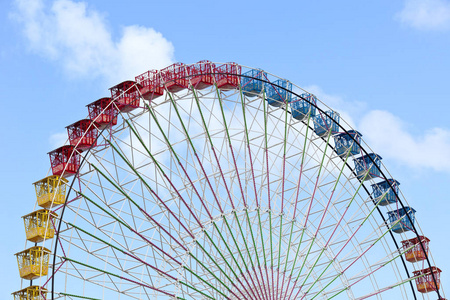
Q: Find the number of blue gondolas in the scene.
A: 8